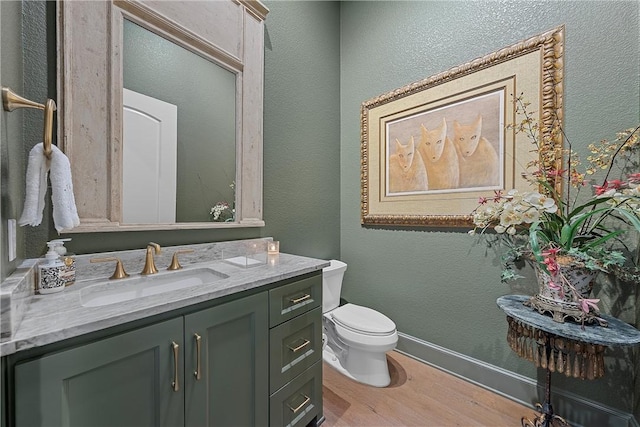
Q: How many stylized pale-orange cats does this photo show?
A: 3